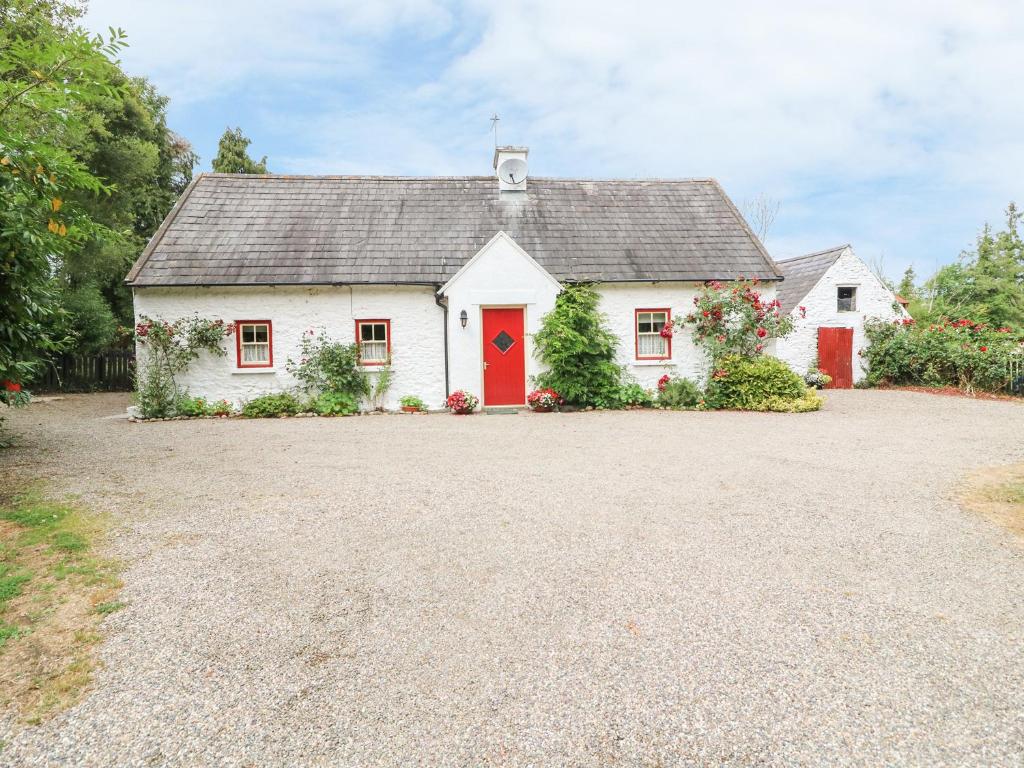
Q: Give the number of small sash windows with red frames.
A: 3